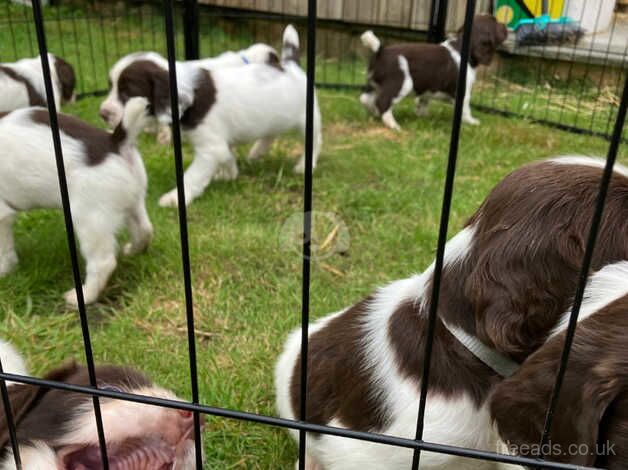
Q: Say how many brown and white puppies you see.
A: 8